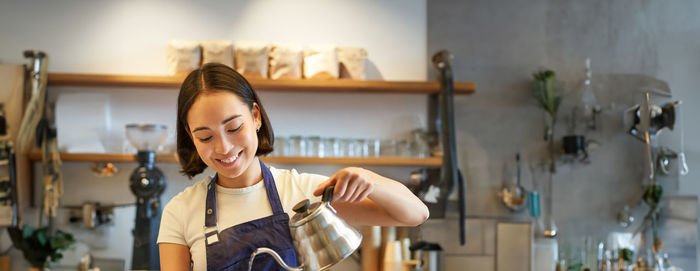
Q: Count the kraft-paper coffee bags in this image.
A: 6